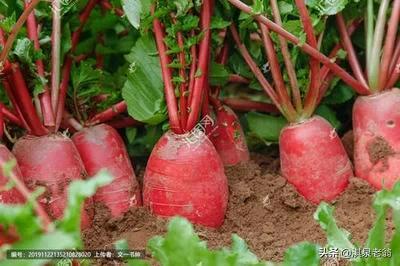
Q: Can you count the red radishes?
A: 7